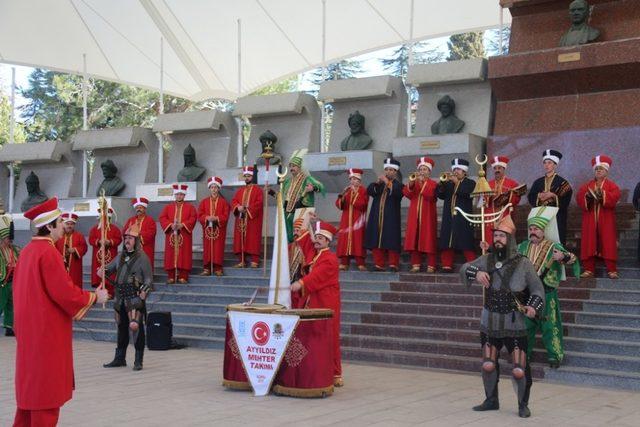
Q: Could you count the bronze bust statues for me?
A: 7